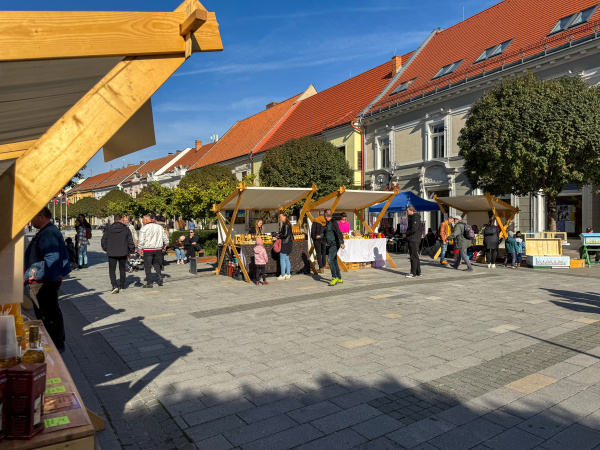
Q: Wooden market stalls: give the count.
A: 4